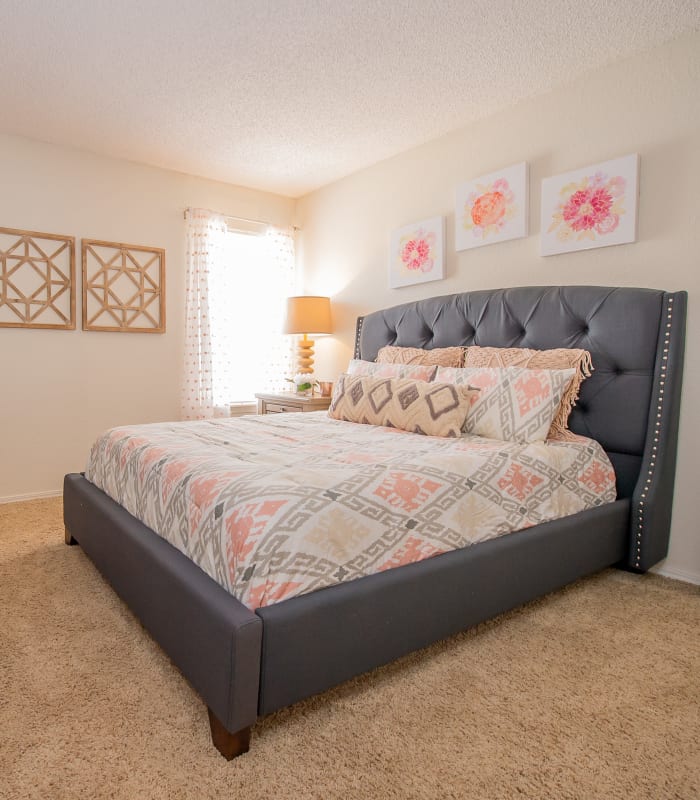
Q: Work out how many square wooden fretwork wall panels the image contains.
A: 2